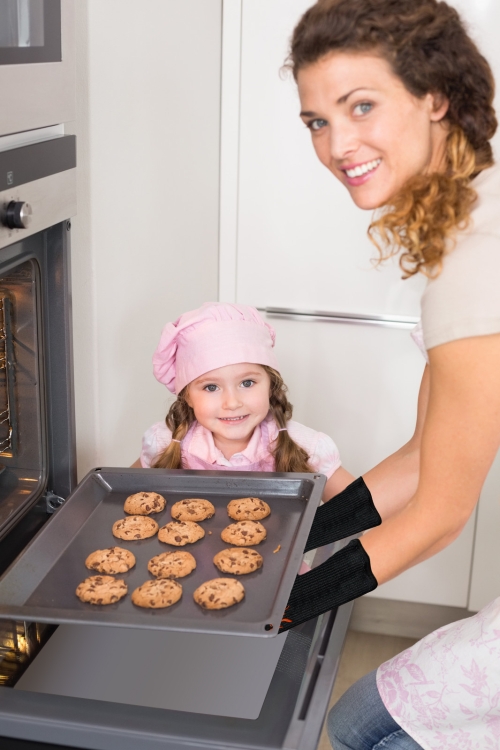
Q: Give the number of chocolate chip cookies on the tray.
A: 12